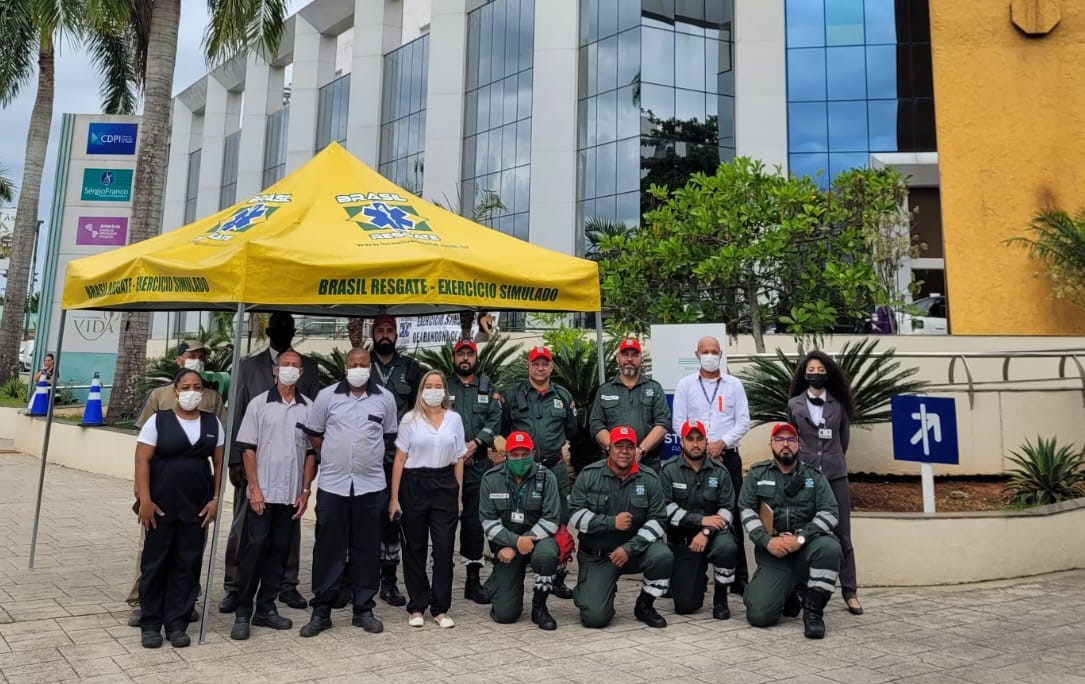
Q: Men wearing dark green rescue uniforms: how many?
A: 8